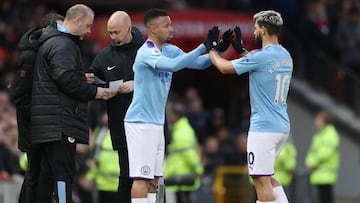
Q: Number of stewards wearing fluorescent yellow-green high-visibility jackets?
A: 4